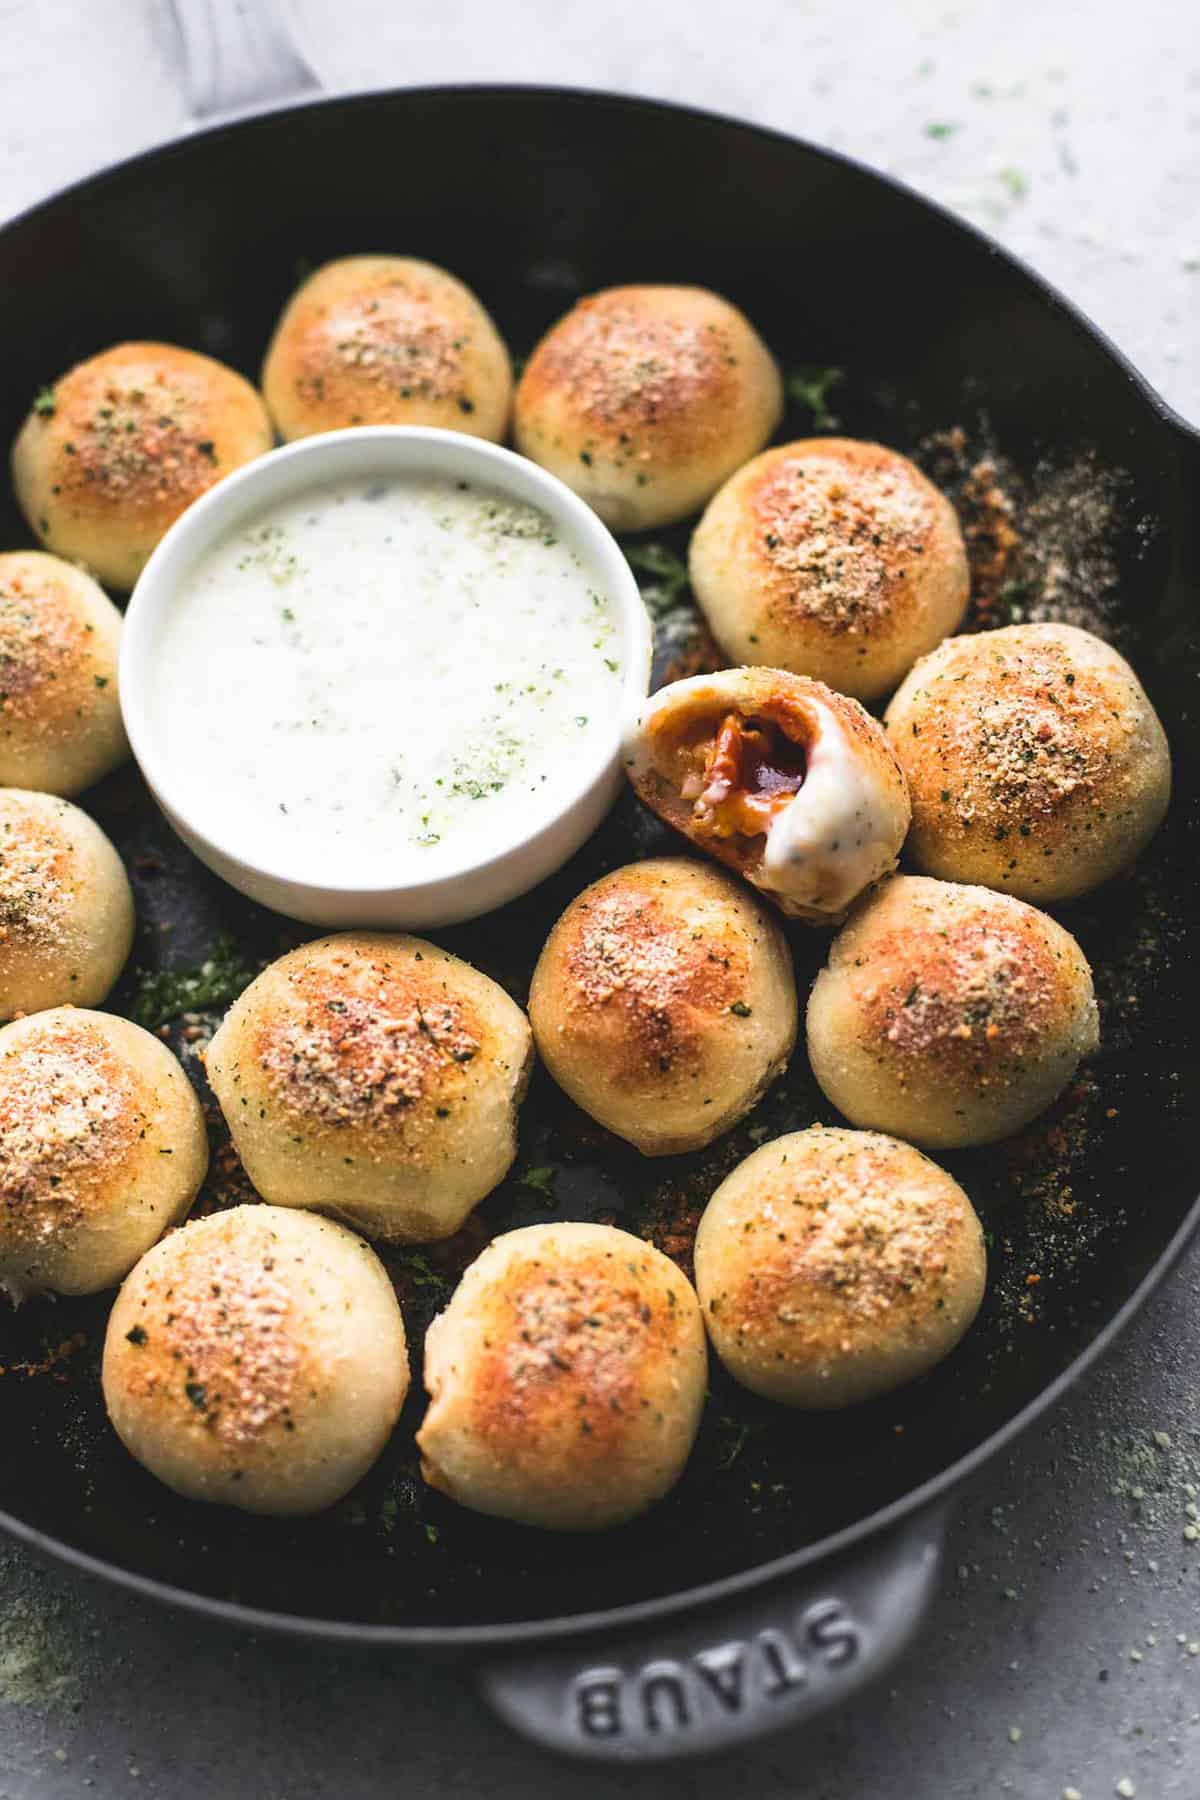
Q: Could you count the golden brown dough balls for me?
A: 15